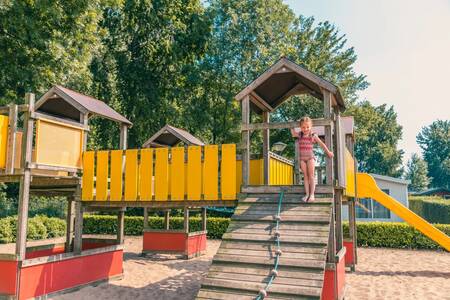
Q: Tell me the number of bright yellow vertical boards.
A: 10